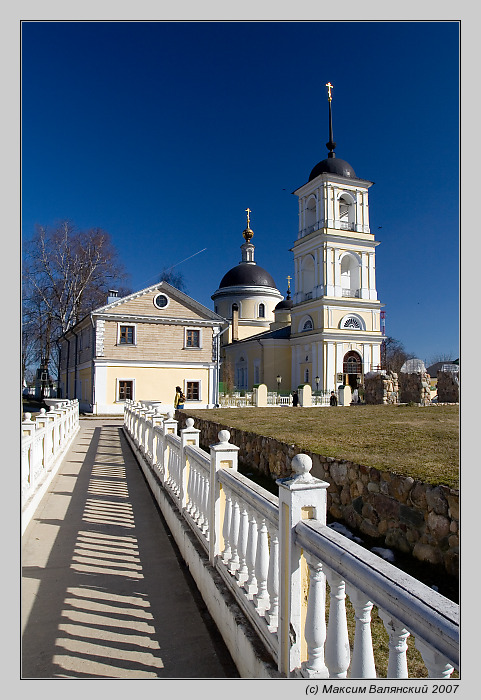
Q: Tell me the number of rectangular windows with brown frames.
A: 4